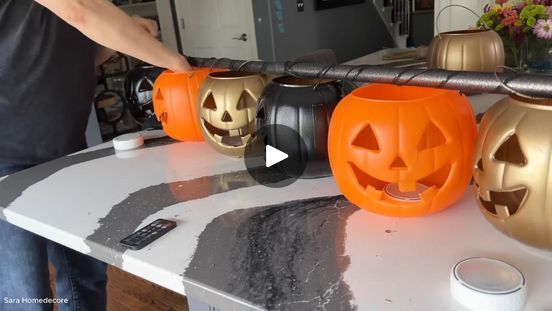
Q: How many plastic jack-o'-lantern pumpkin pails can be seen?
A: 7